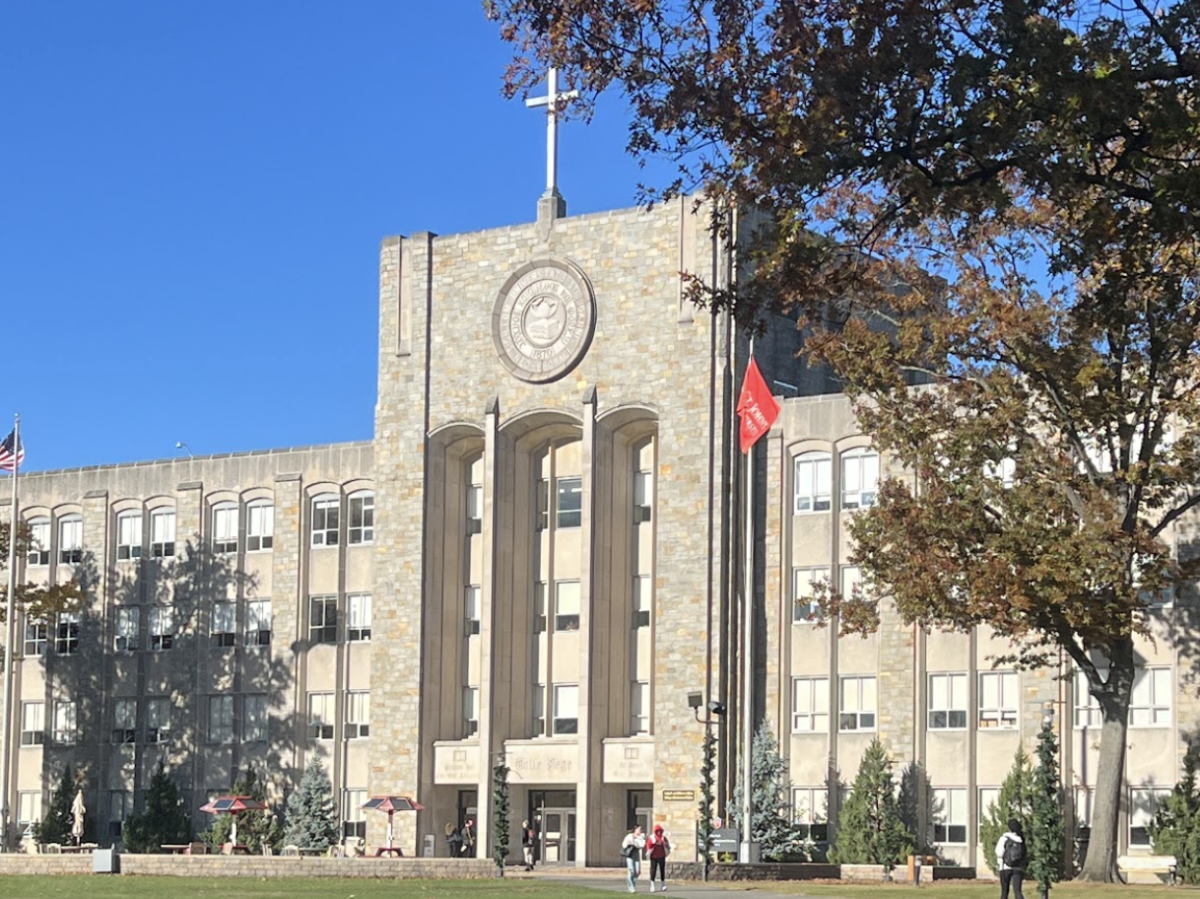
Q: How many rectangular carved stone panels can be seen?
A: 3